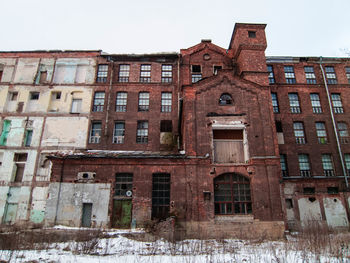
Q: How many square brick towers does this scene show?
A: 1